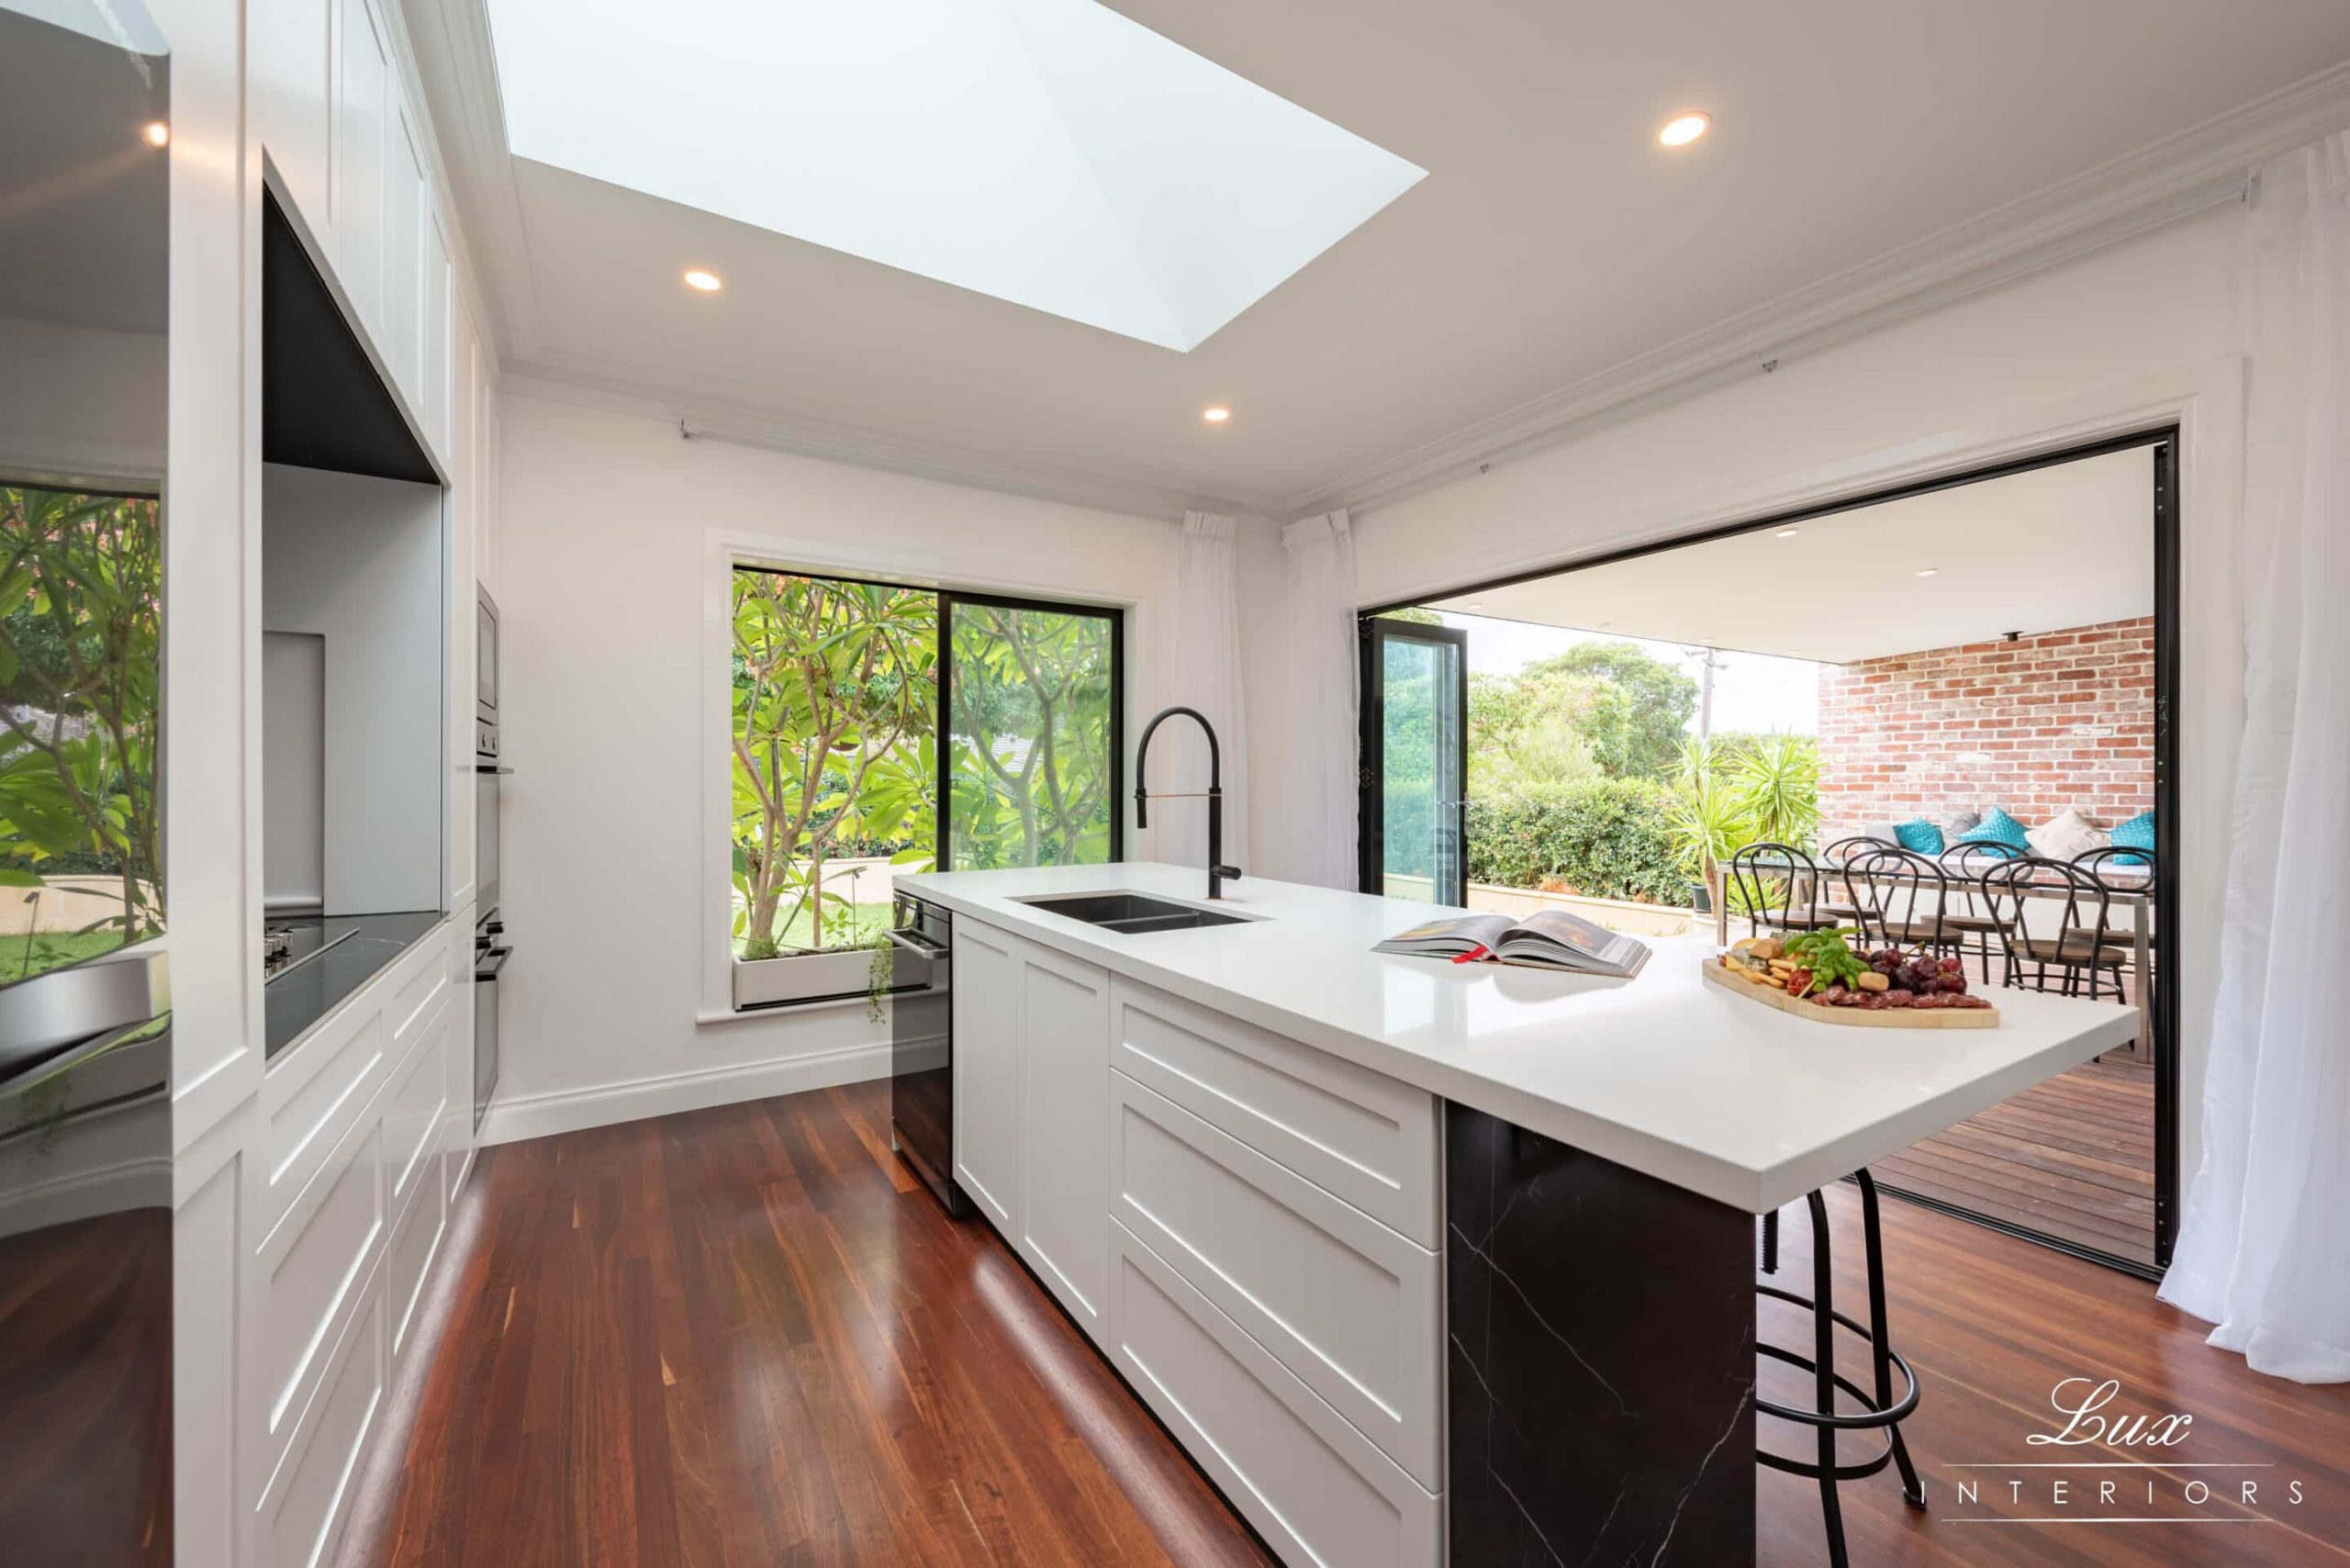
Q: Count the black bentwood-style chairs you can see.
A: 6